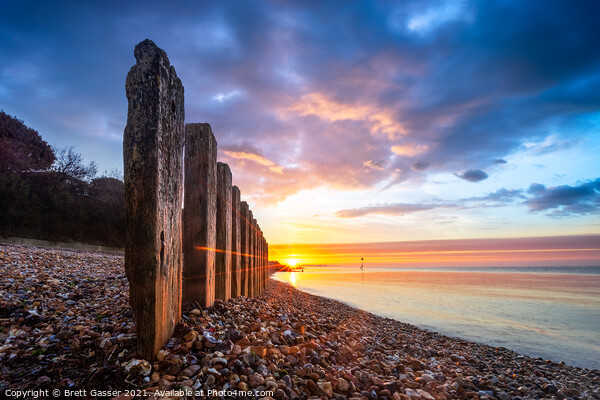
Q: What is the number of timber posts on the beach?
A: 11